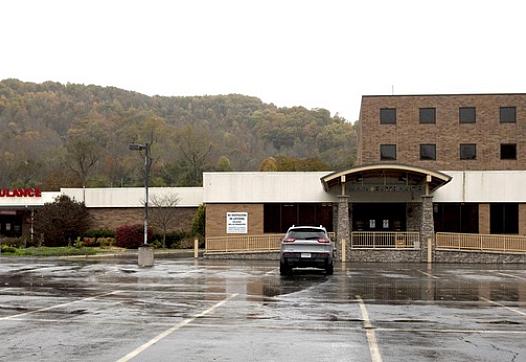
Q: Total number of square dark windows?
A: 8